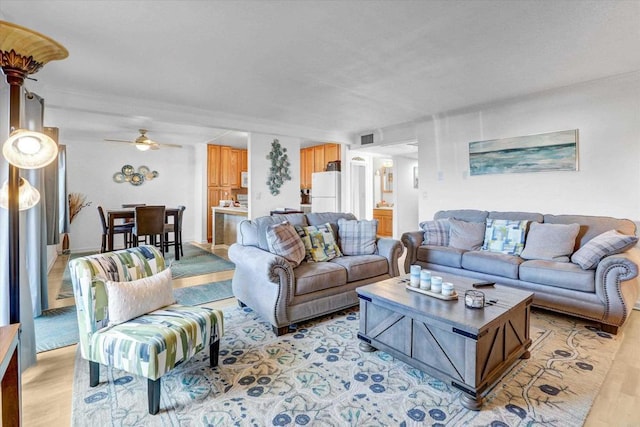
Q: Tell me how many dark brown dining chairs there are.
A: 4